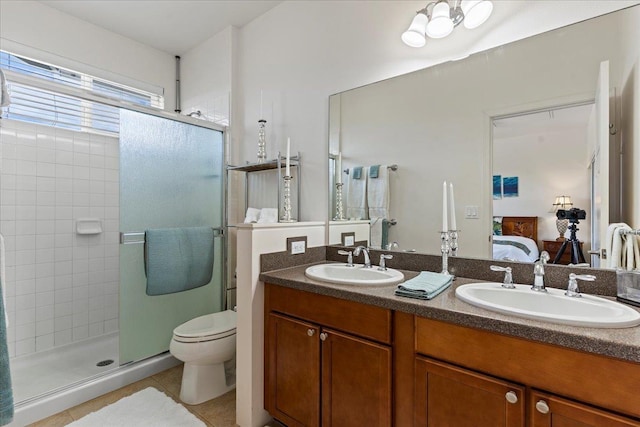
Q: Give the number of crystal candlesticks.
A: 3